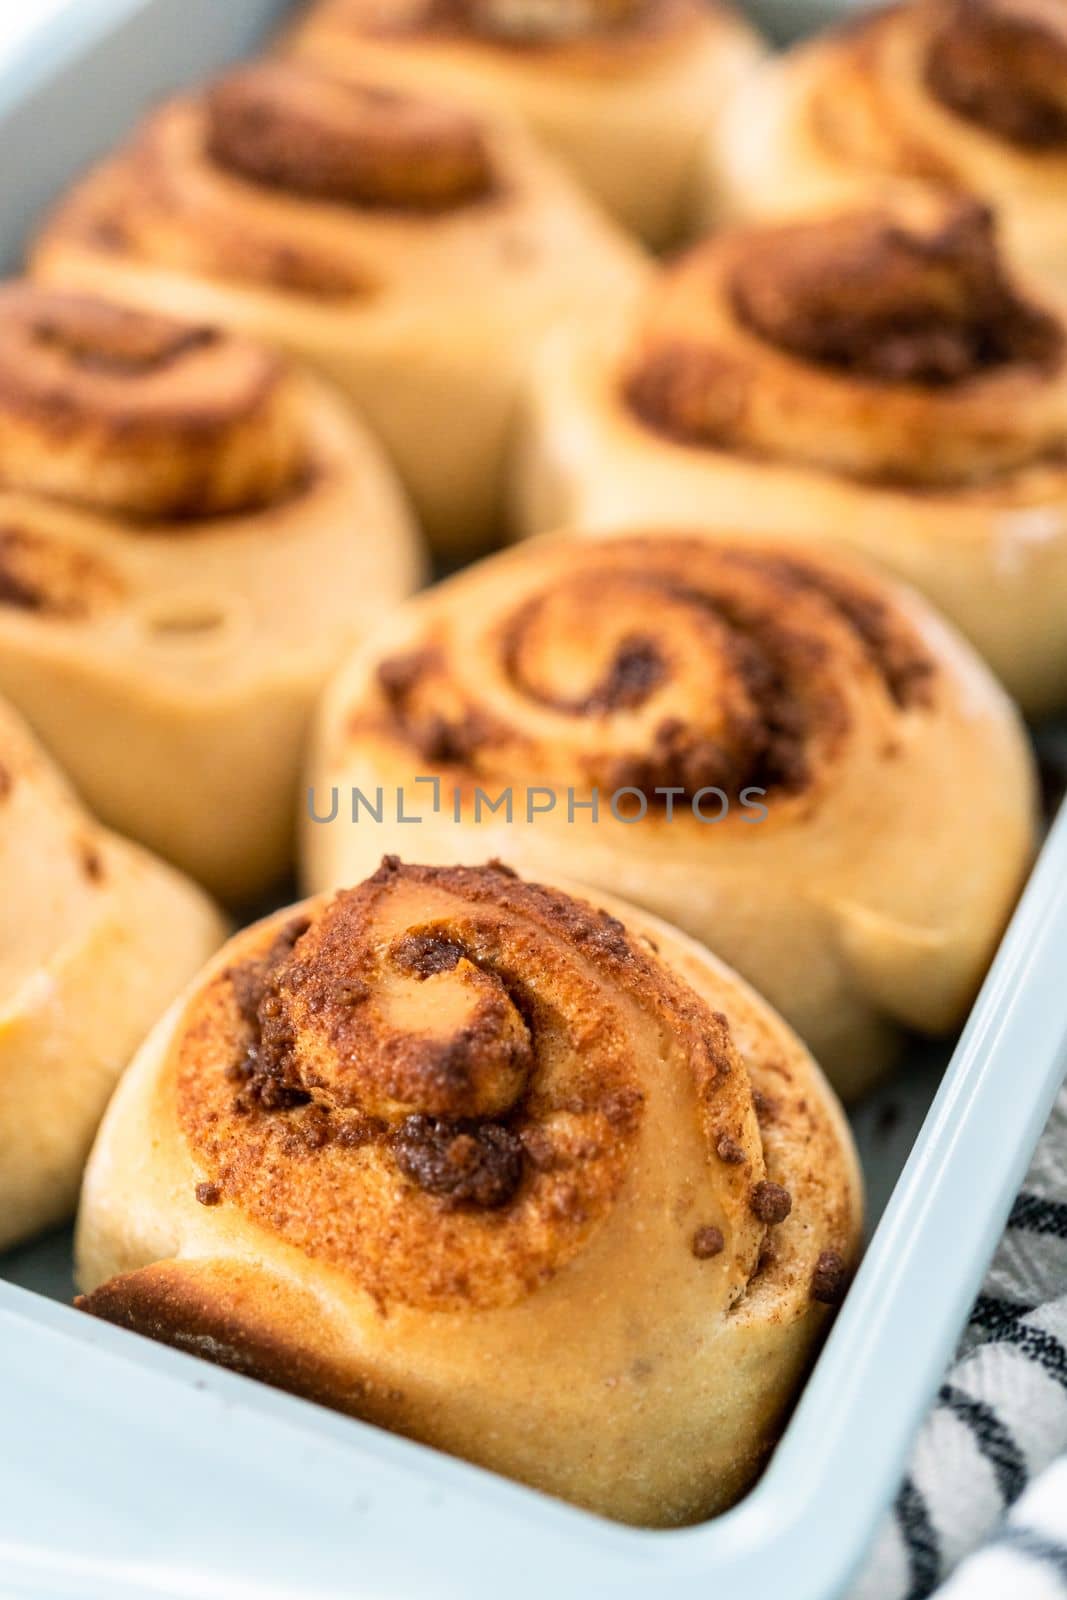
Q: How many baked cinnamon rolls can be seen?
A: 8